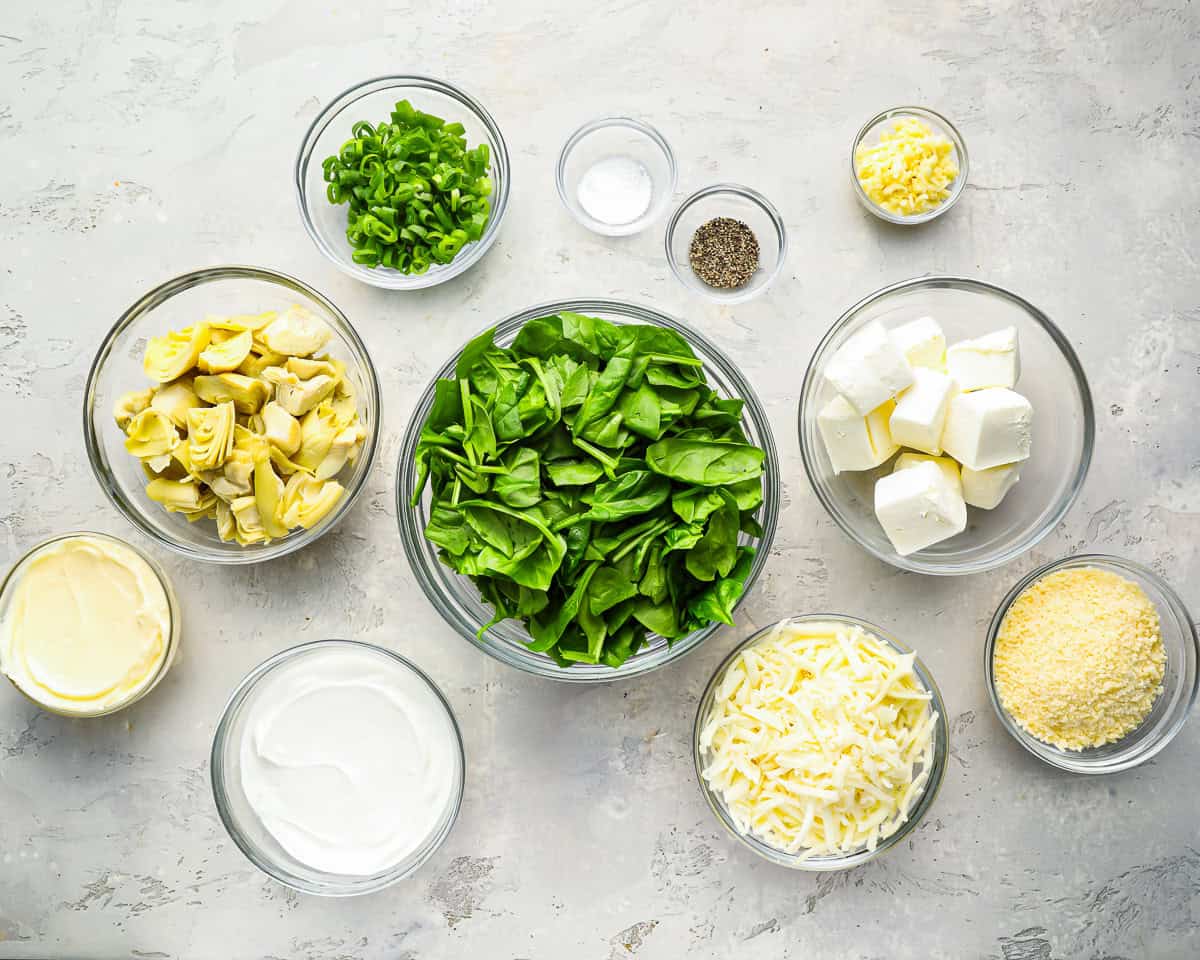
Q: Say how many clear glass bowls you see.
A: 11